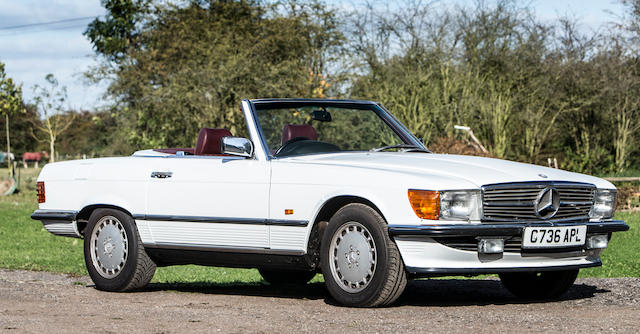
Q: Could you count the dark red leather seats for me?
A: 2